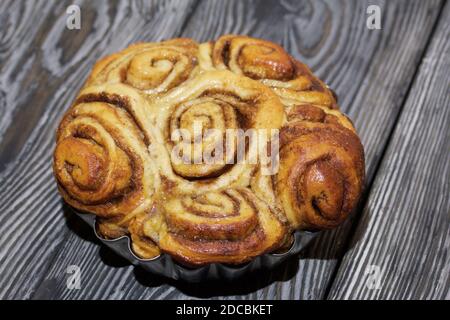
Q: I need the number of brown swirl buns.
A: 6